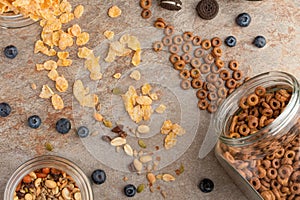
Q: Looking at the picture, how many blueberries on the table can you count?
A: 11